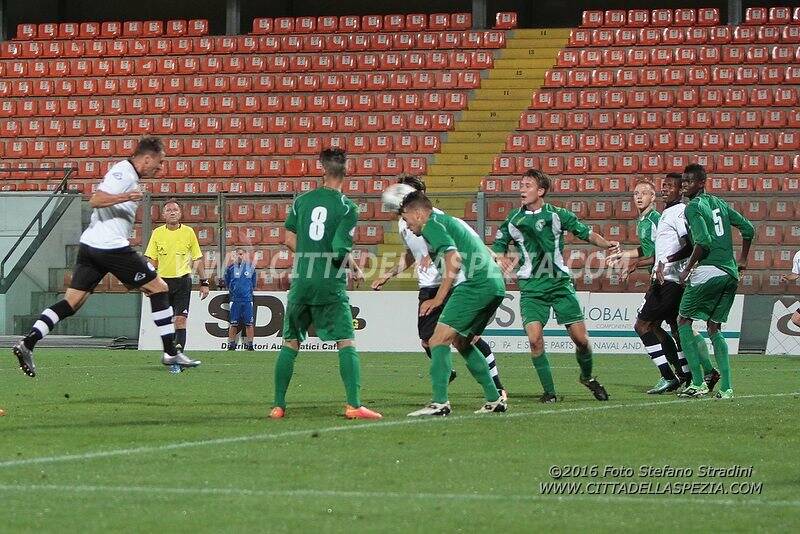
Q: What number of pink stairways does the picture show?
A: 0